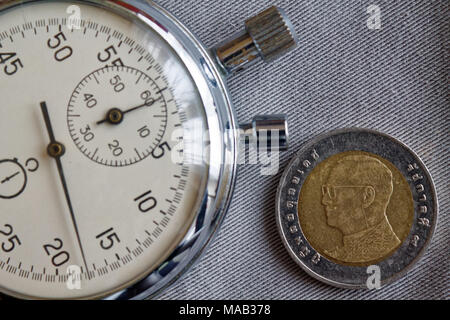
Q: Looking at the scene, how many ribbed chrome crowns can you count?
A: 1